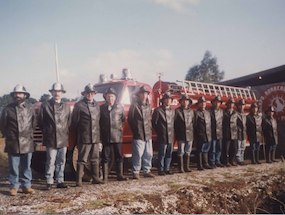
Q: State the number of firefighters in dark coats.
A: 13